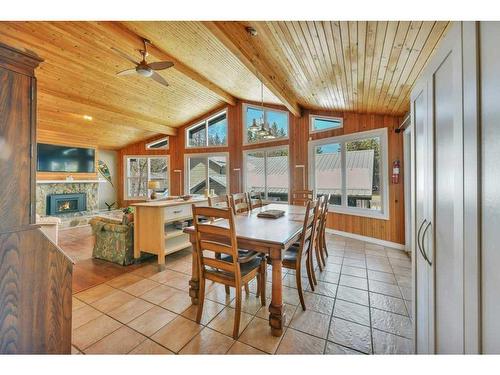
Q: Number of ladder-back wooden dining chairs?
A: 8